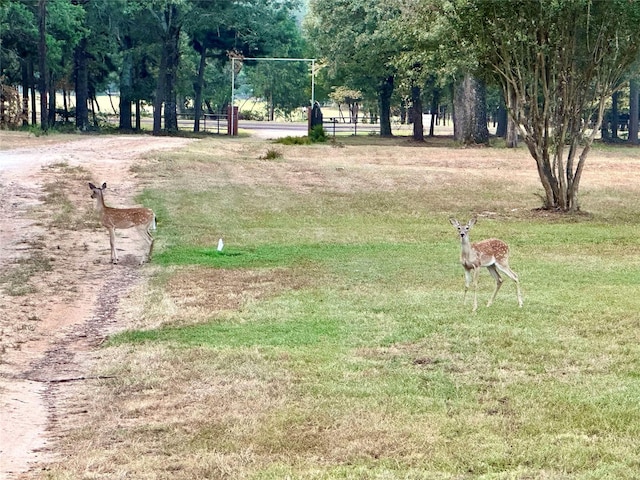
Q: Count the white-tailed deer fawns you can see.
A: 2